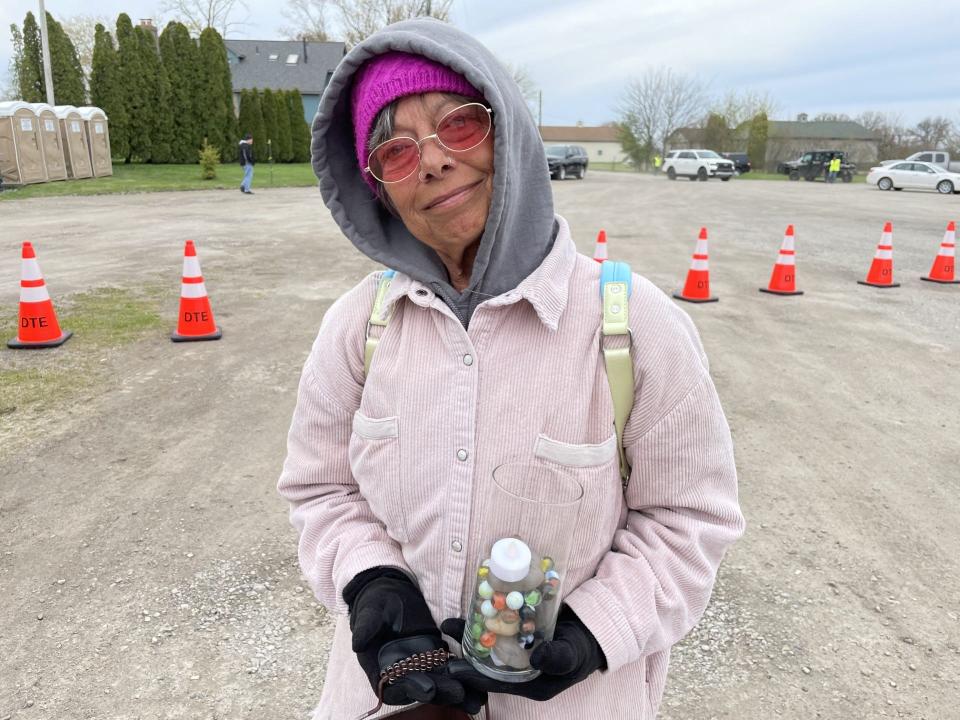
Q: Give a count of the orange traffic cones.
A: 7